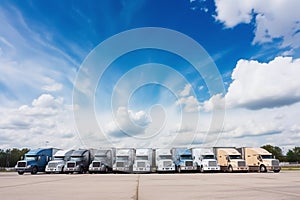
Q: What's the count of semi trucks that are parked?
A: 11